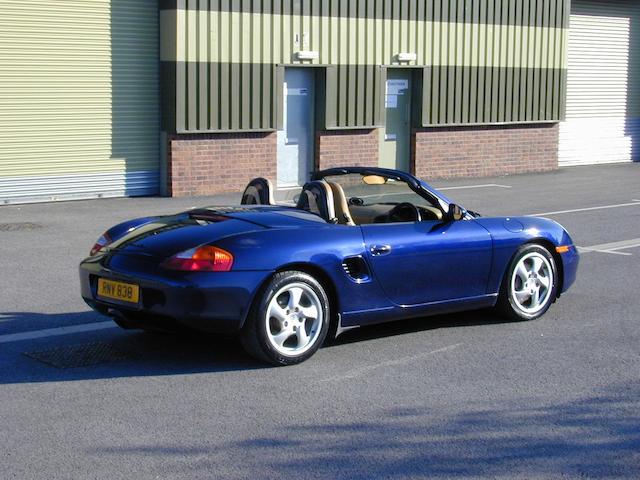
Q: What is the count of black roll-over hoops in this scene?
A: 2